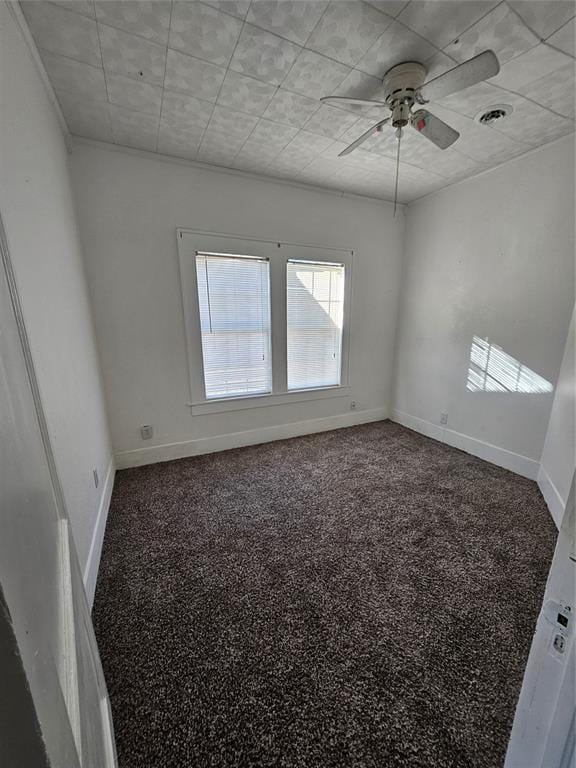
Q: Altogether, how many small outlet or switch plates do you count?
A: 4